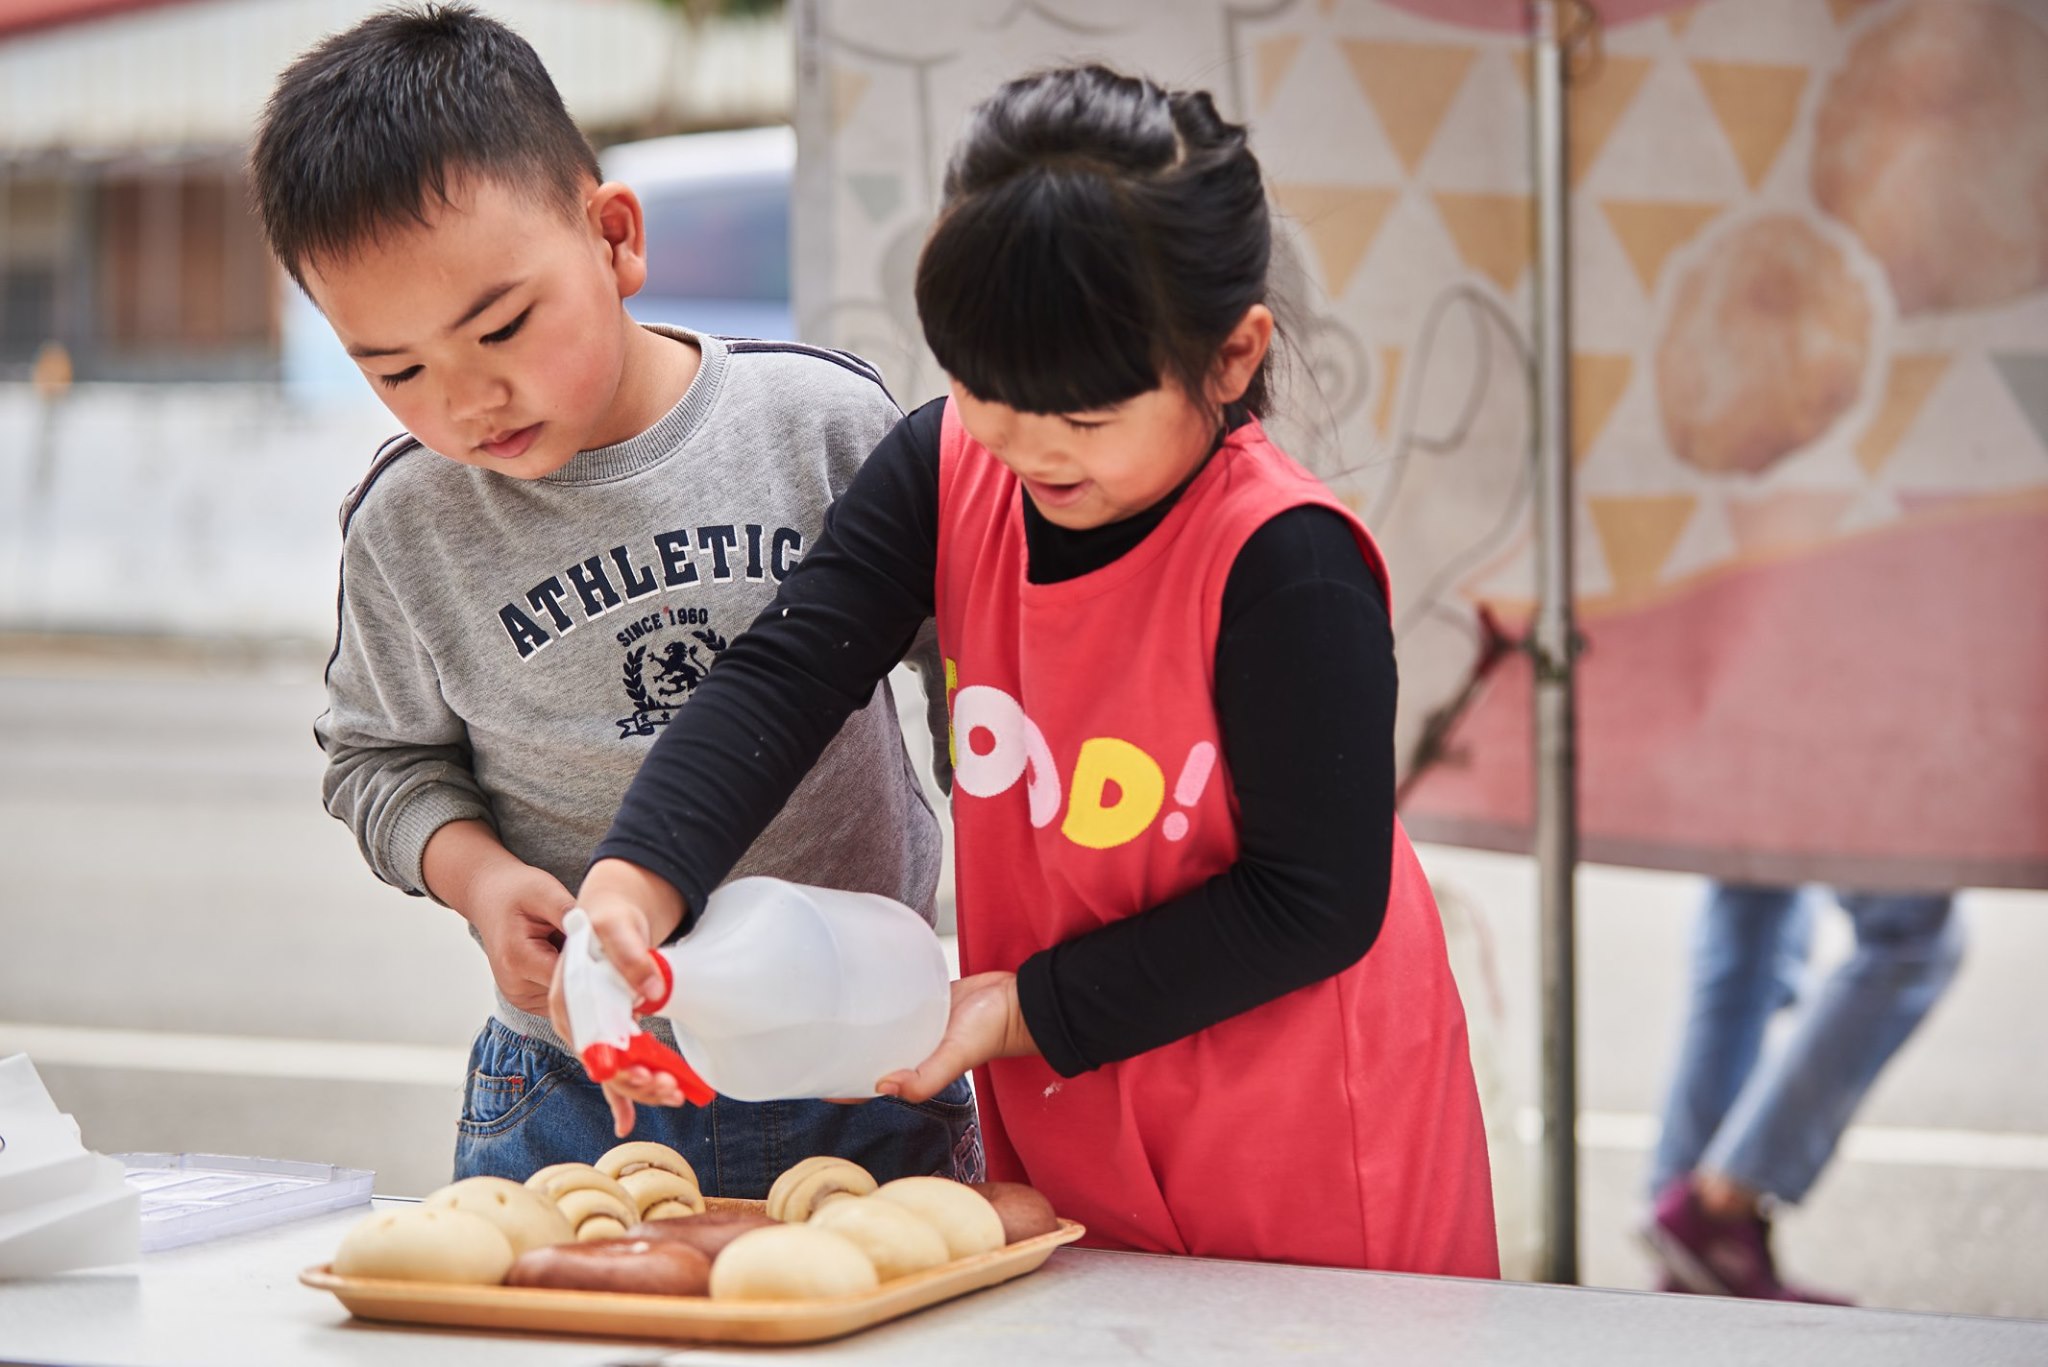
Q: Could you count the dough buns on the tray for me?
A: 11